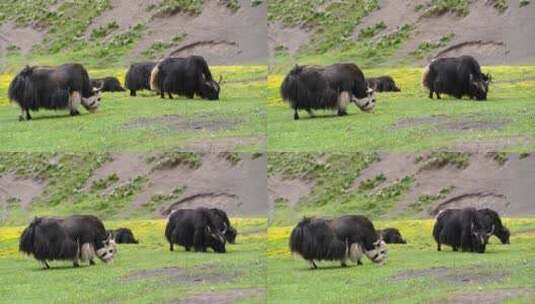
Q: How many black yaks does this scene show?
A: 15